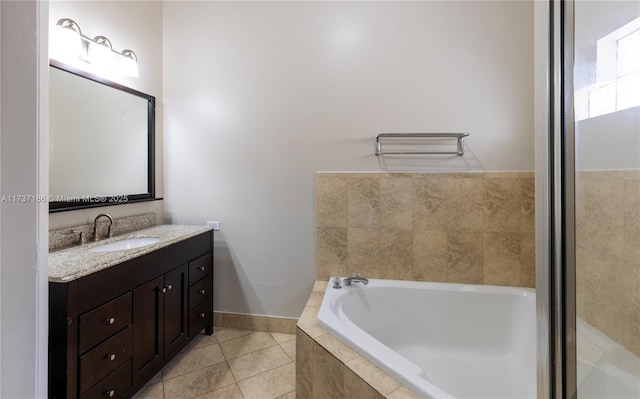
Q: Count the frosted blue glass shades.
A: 0